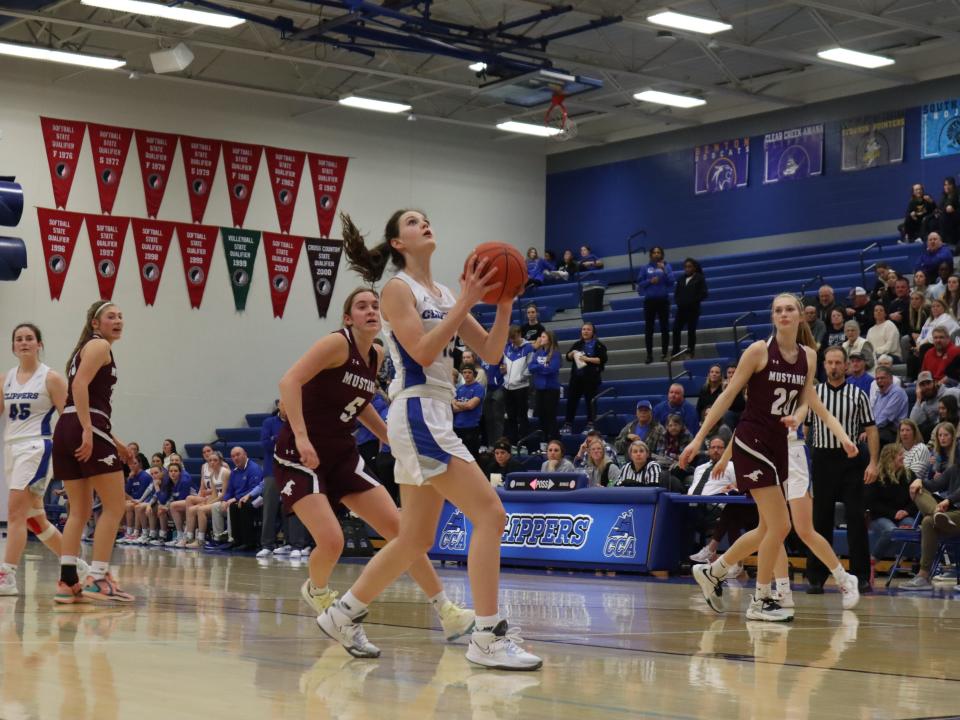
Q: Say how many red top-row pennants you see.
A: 7